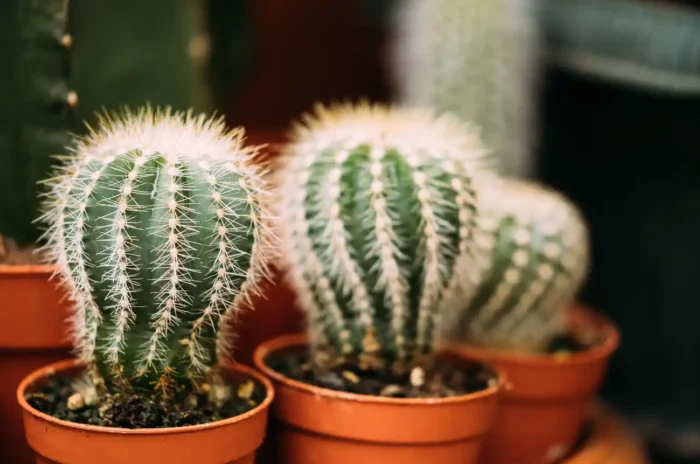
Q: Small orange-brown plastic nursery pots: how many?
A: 4